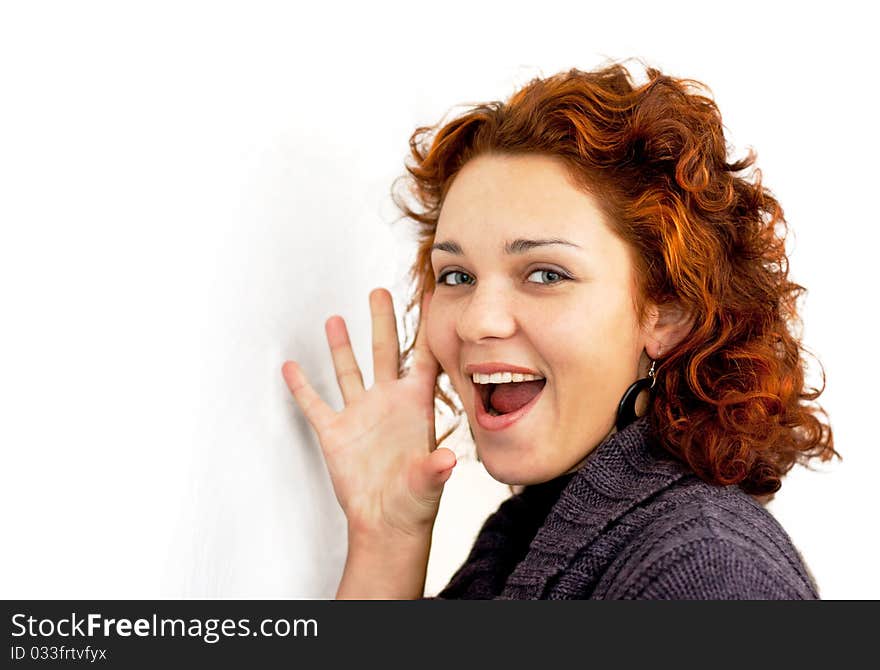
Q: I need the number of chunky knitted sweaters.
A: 1